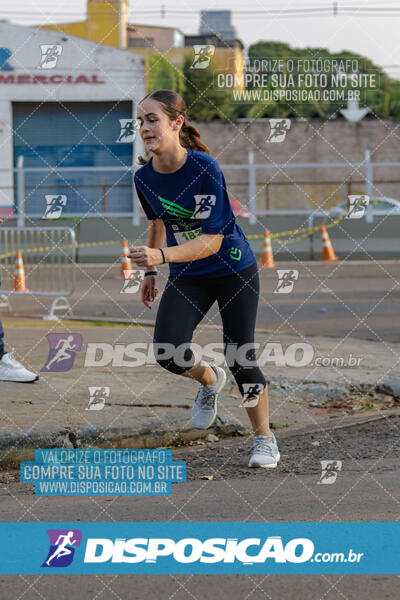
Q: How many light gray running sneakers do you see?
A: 2